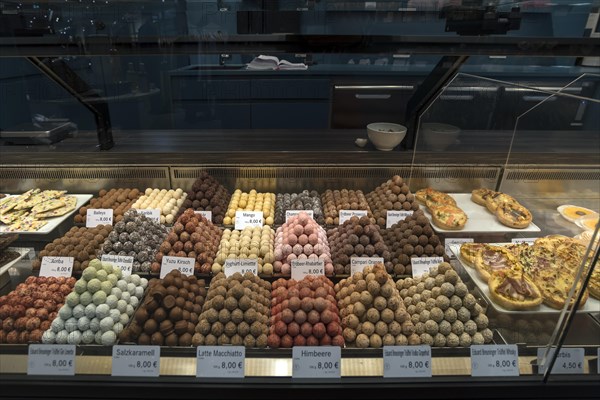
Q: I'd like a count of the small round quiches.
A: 6